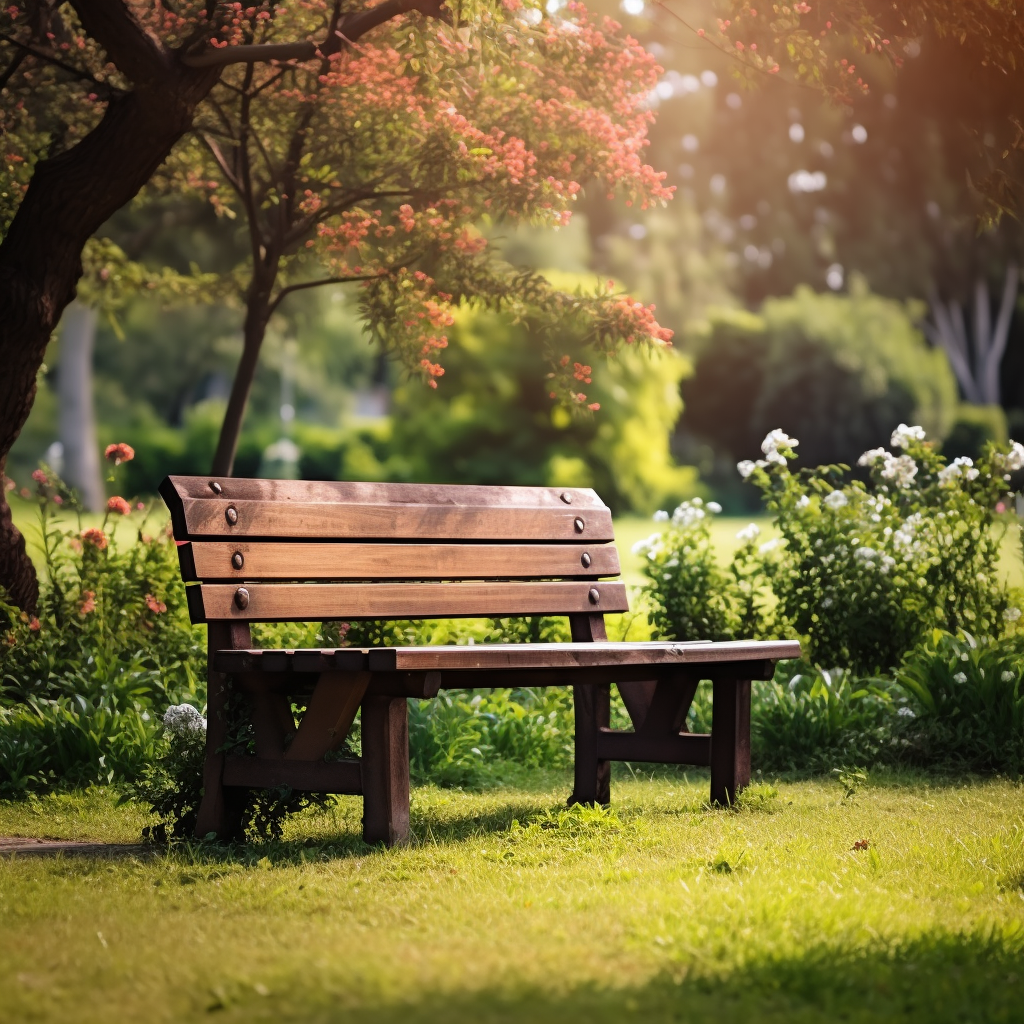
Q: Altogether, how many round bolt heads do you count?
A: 8